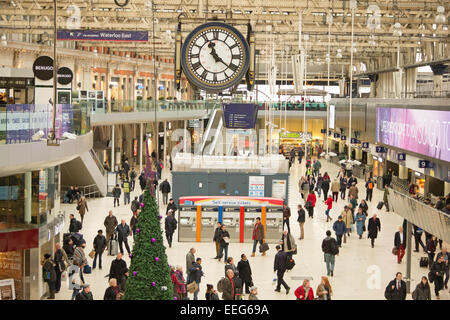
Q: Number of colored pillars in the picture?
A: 4